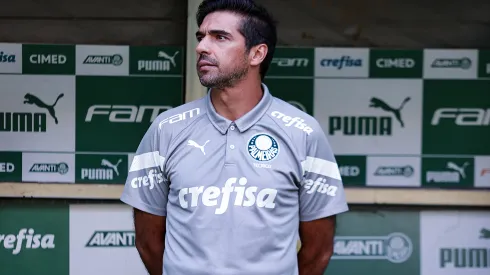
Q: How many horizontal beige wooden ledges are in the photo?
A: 1